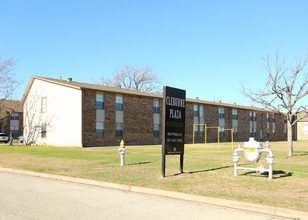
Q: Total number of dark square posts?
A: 2